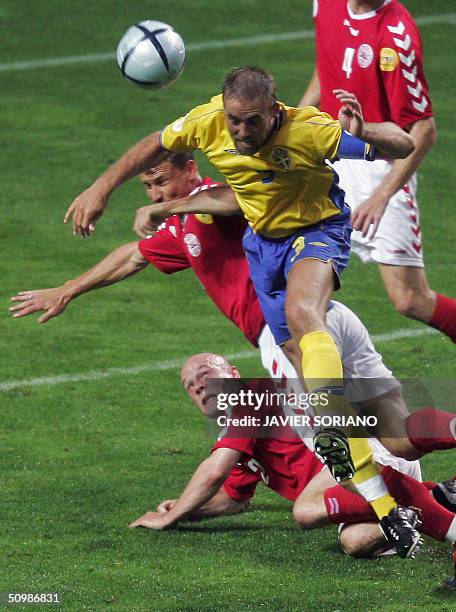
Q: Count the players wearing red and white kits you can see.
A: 3